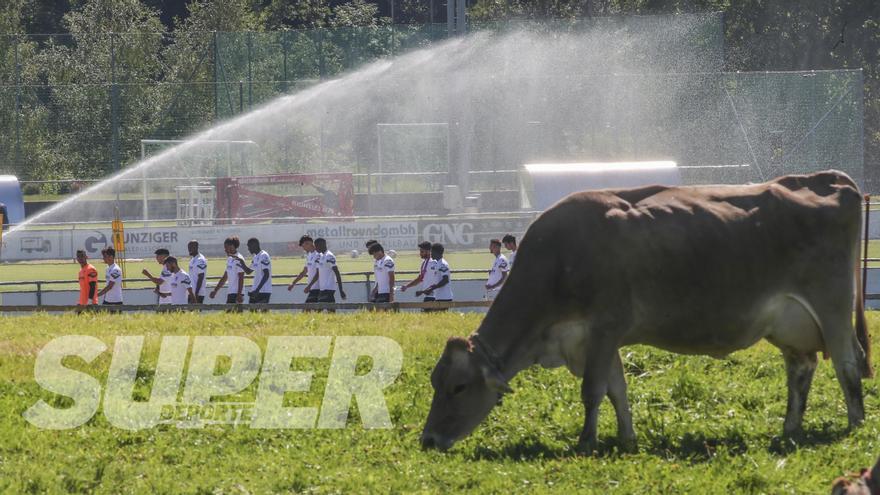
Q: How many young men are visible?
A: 15